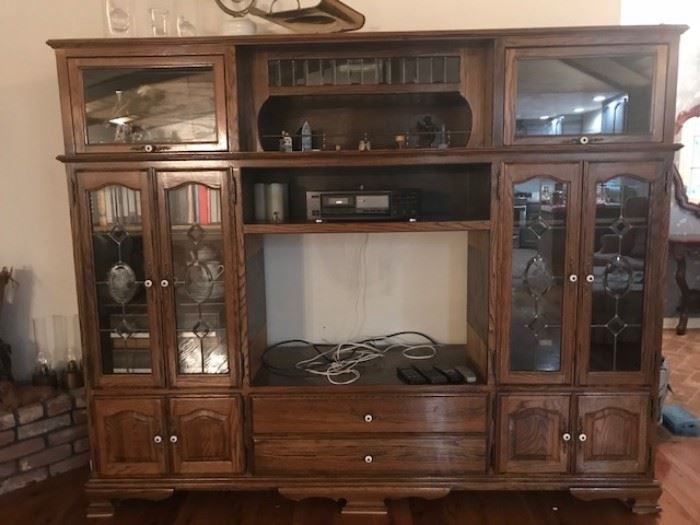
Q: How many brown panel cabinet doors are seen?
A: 4